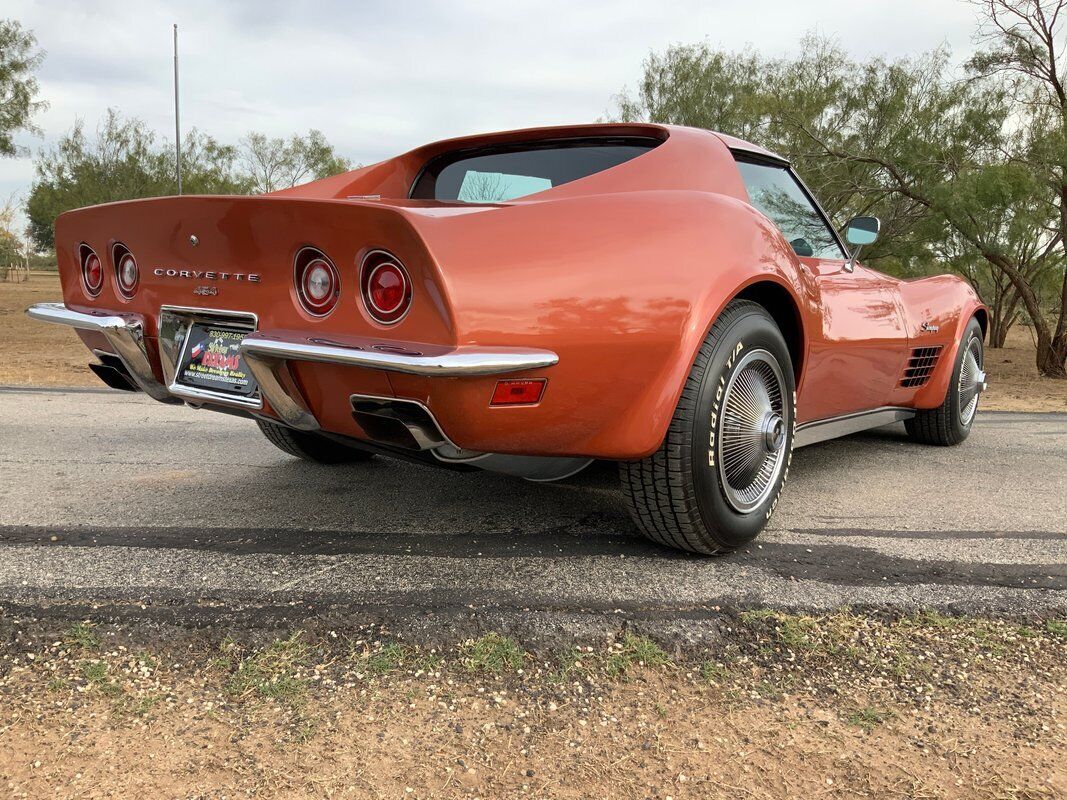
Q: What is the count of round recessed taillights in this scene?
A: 4